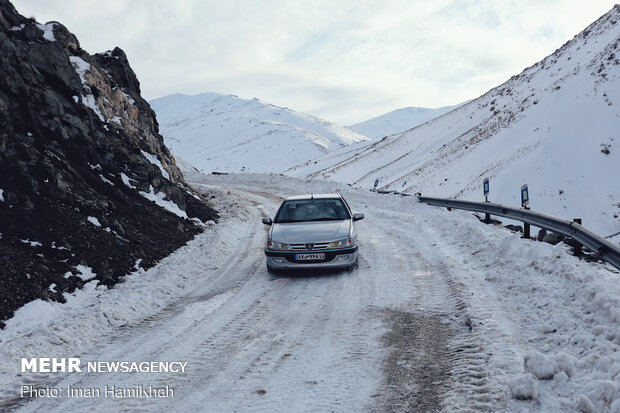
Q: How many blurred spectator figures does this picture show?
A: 0